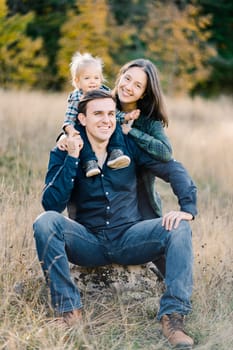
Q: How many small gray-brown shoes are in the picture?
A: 2